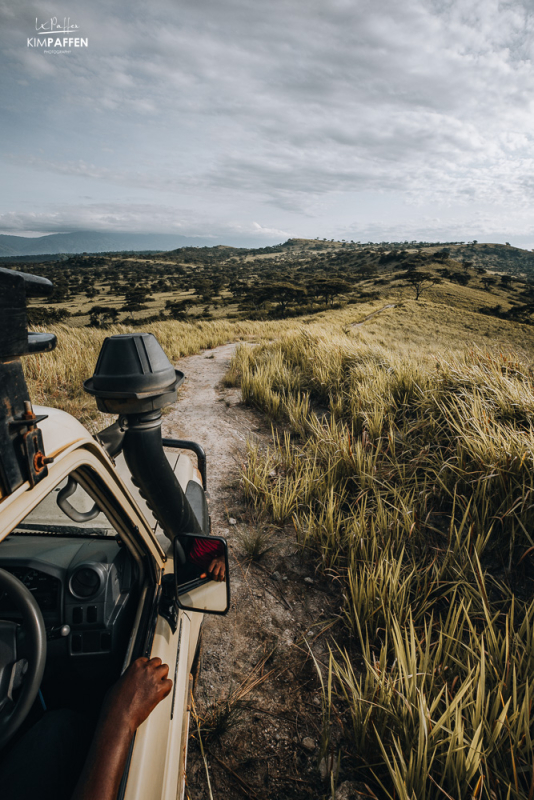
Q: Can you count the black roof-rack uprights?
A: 1